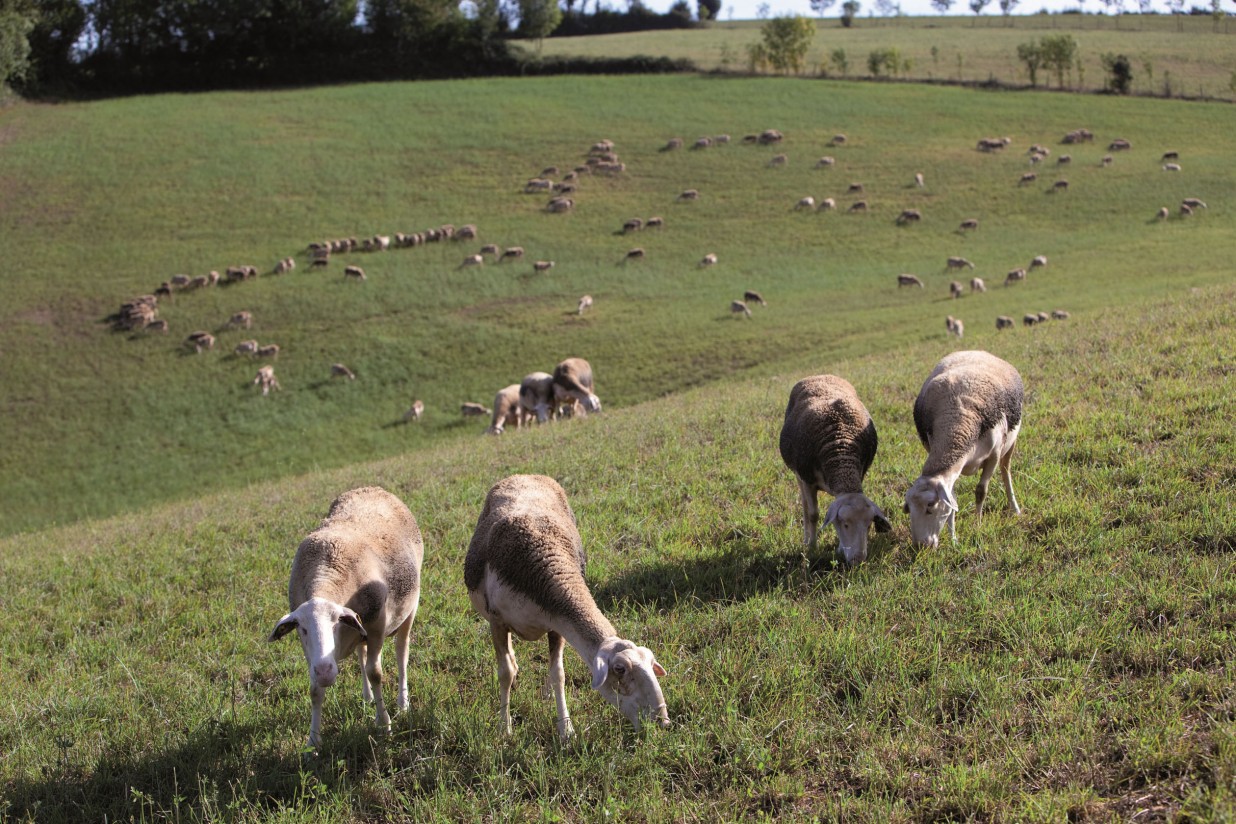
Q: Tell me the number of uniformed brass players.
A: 0